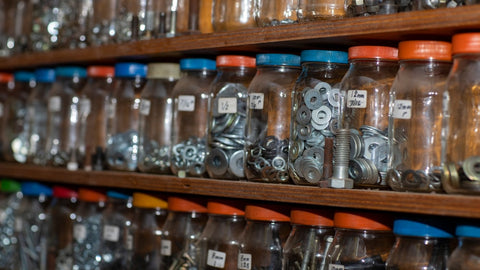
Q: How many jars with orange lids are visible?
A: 12